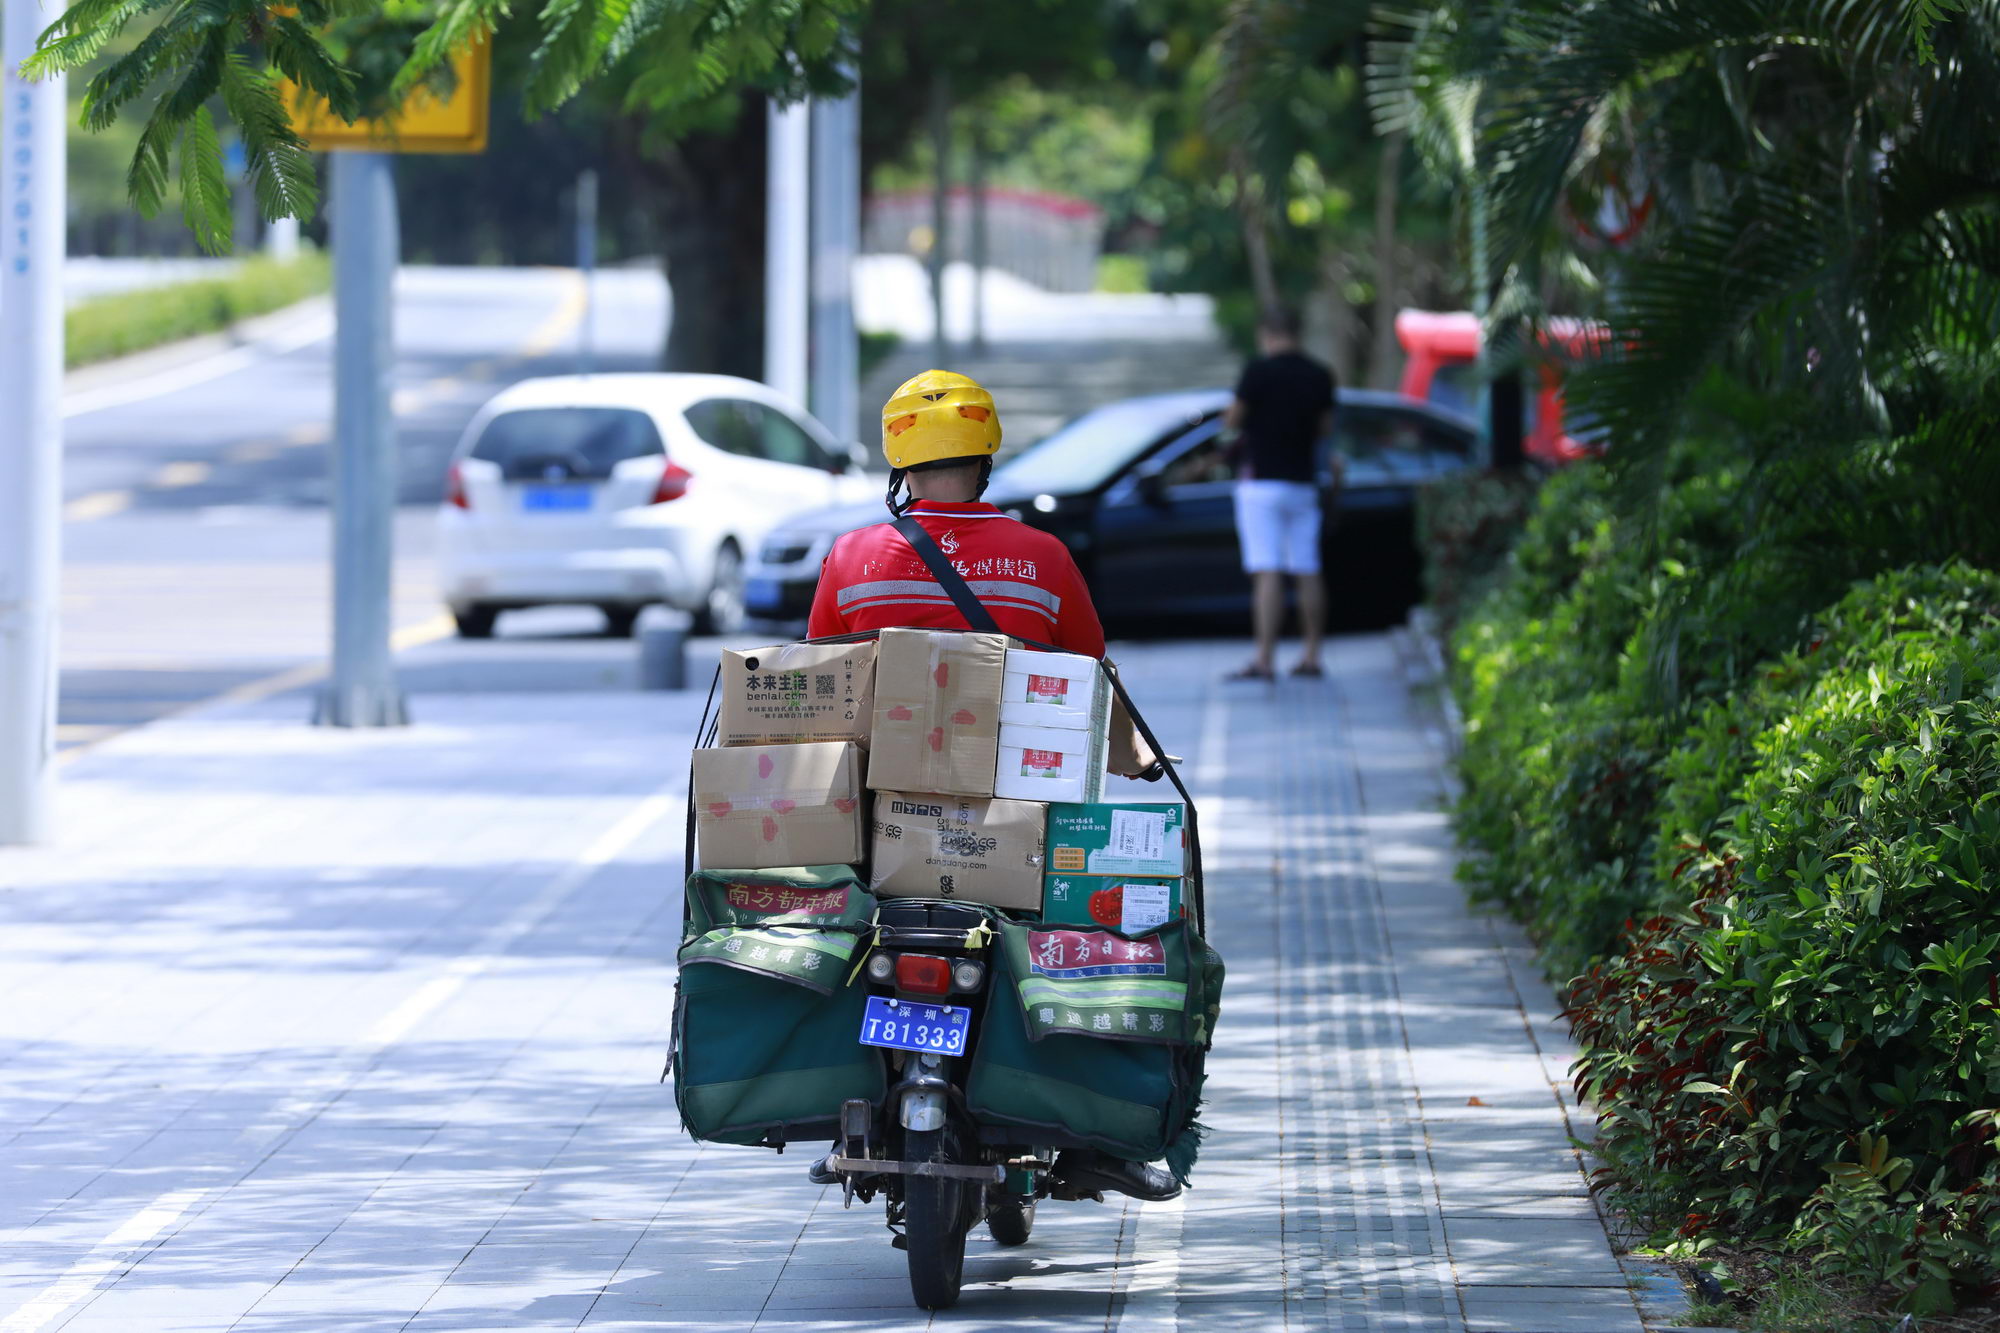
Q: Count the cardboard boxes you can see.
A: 8